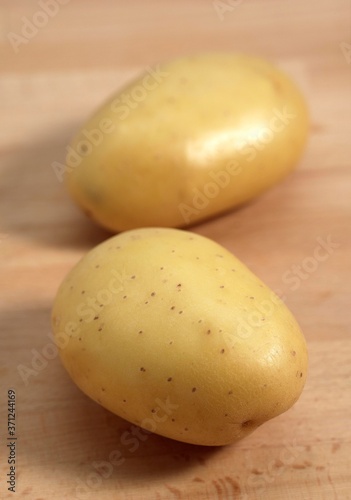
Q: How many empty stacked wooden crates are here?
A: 0